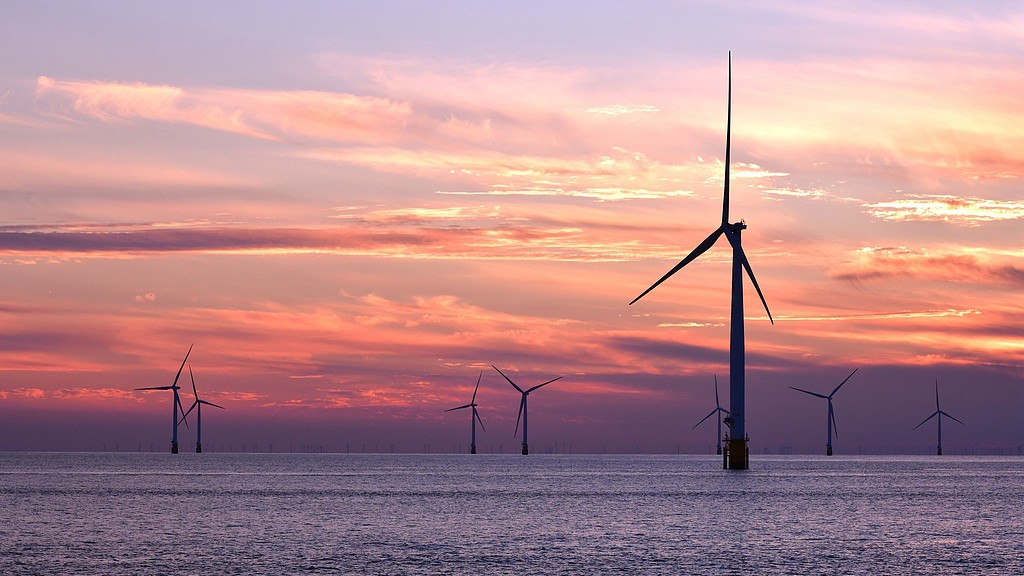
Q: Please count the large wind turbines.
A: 8